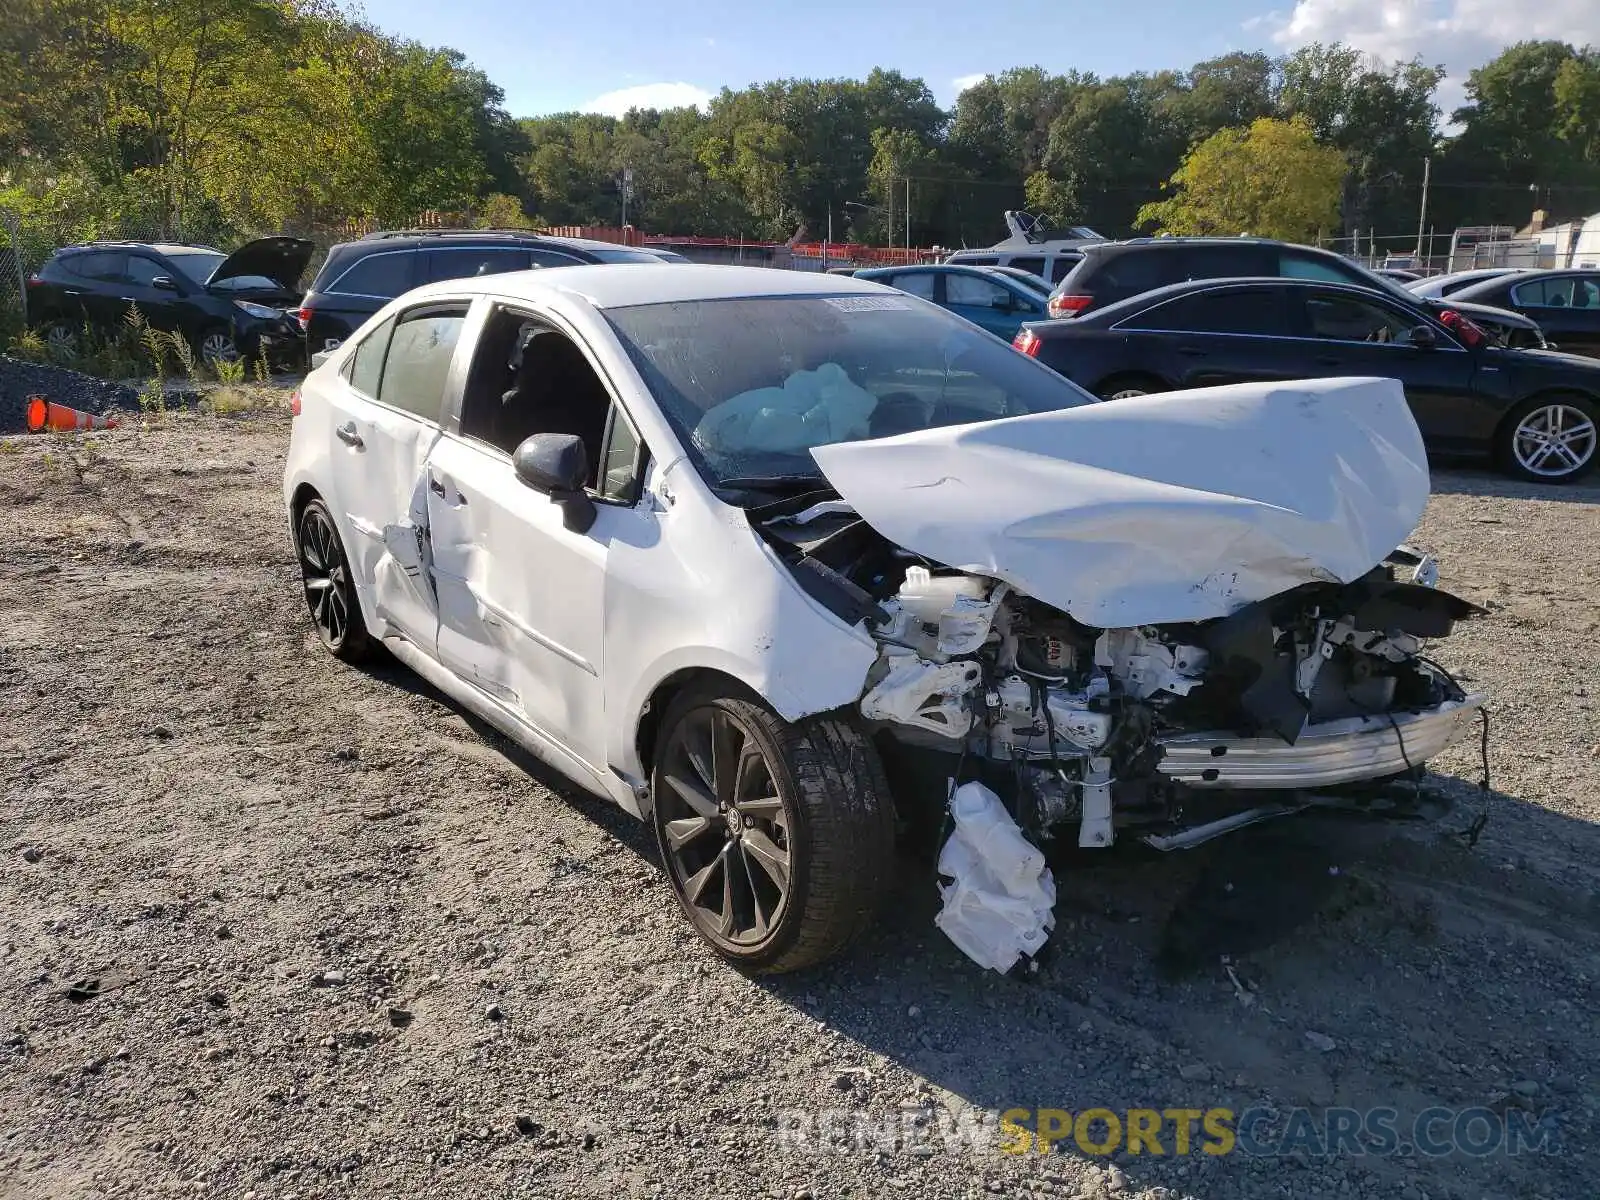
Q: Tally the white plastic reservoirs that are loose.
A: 1